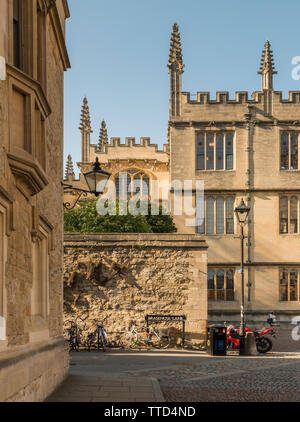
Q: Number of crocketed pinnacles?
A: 5